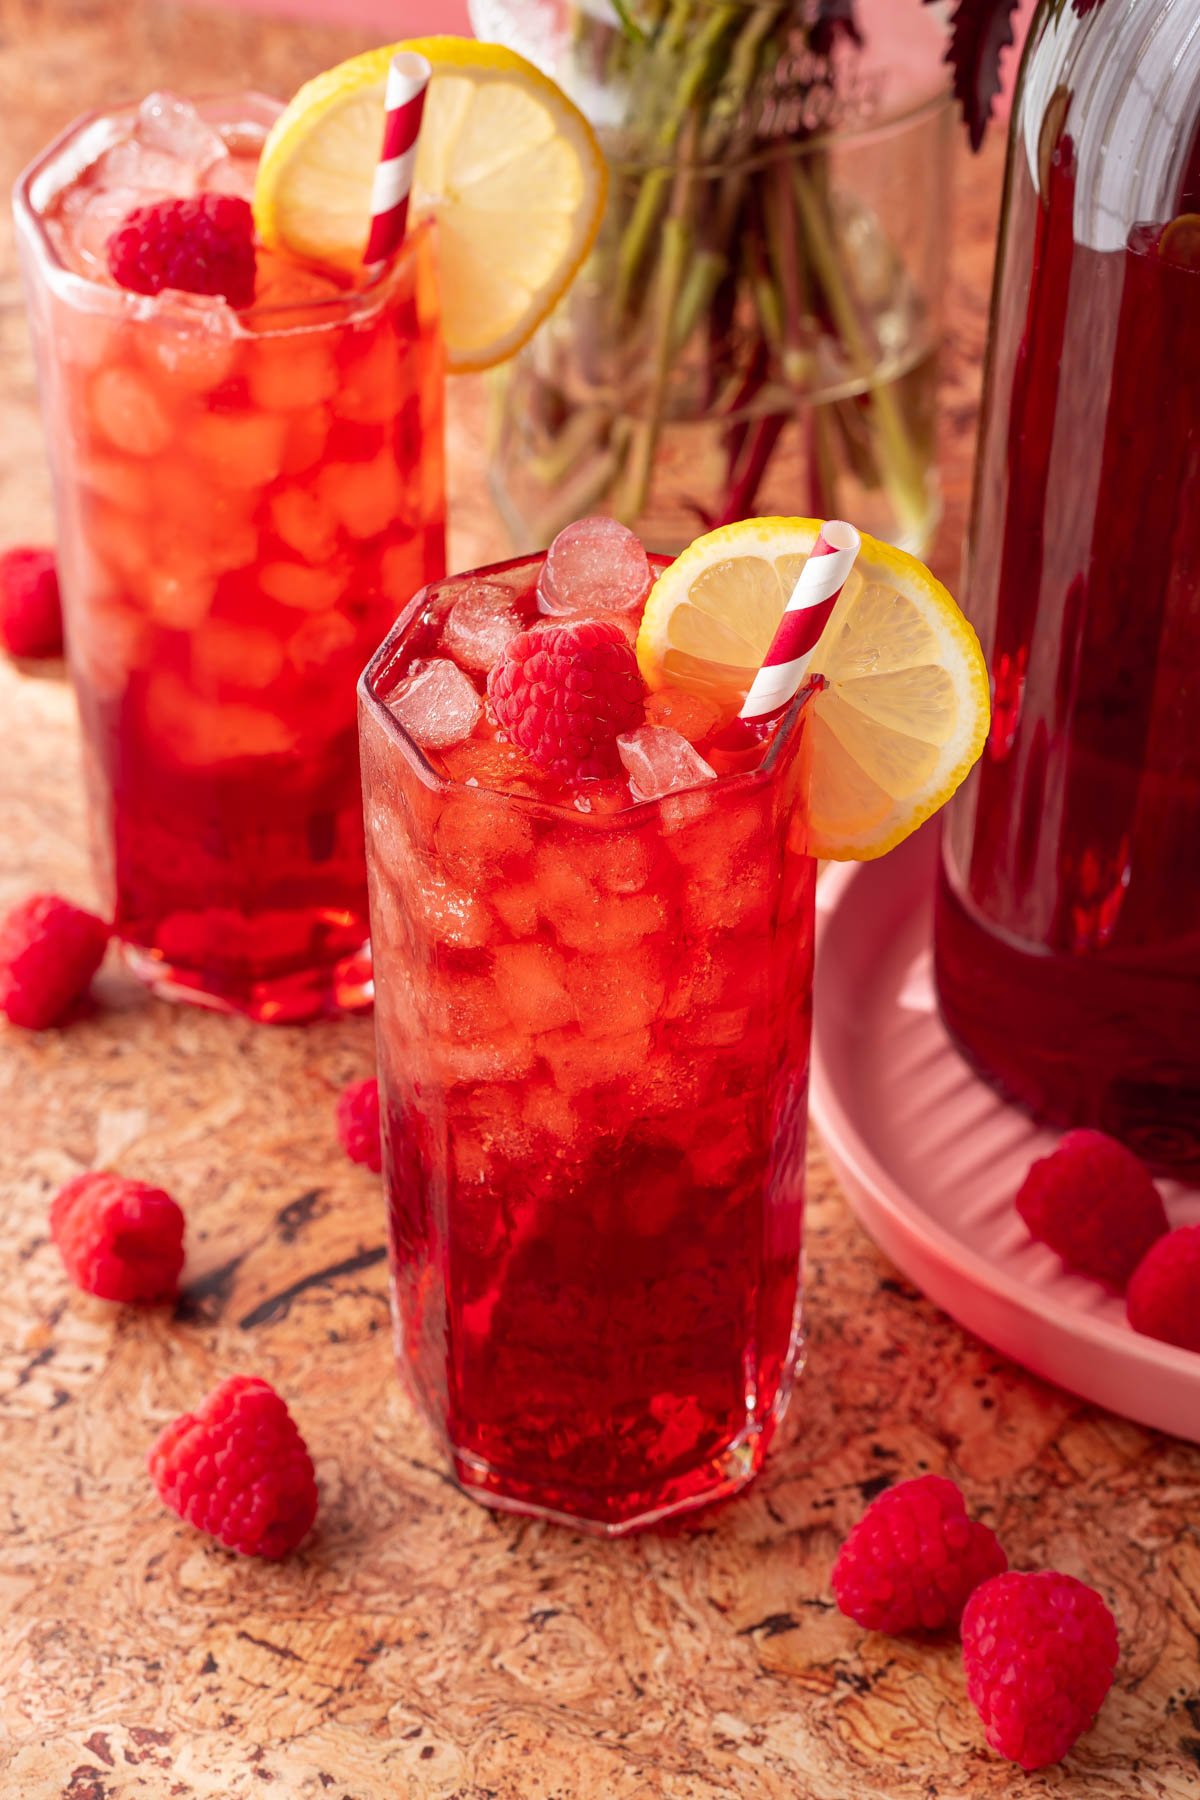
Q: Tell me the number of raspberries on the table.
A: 7